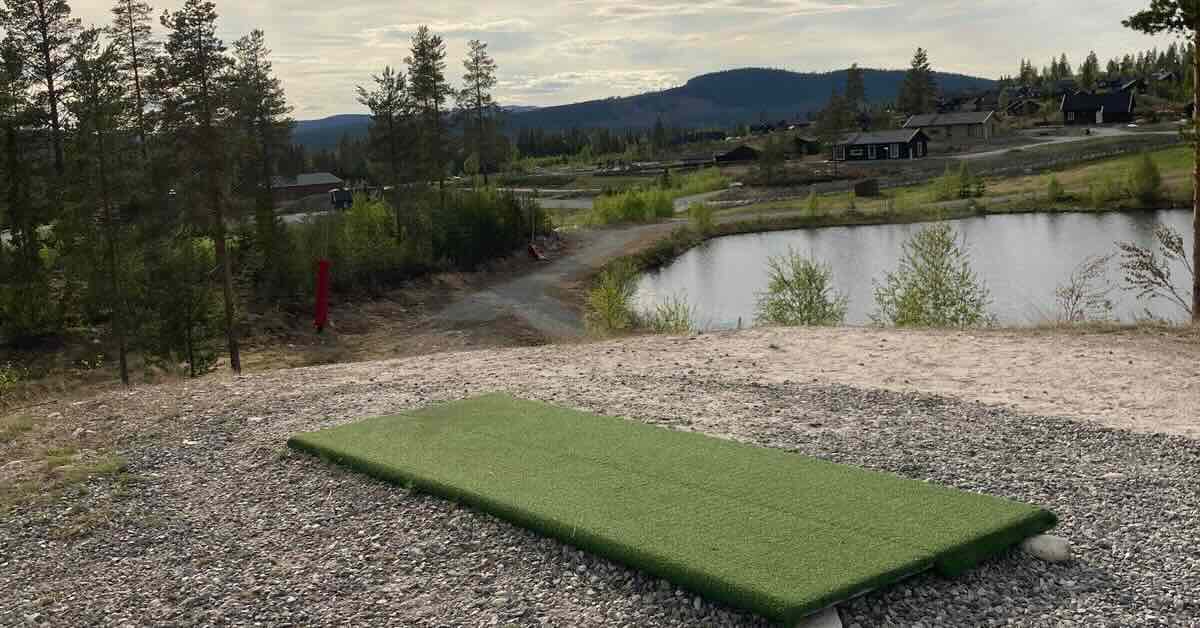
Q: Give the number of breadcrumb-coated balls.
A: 0